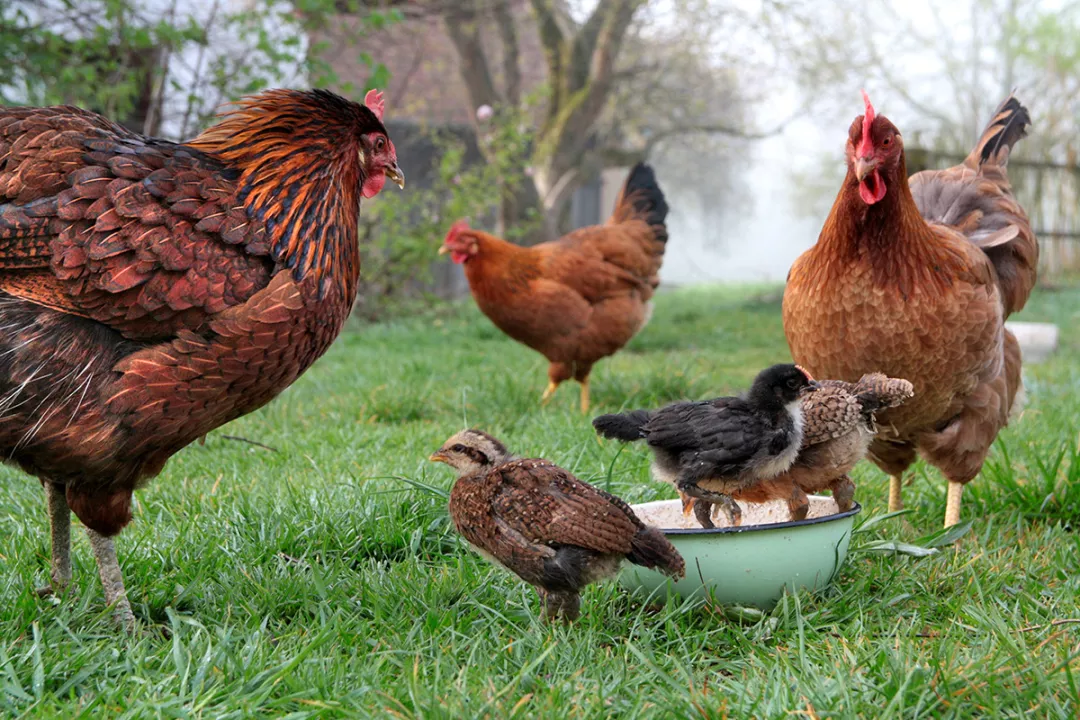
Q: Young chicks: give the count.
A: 3